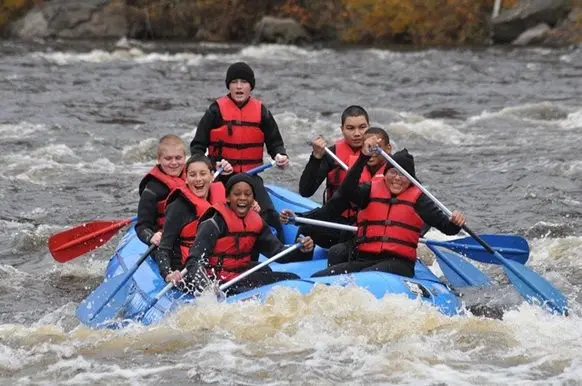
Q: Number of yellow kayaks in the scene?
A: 0